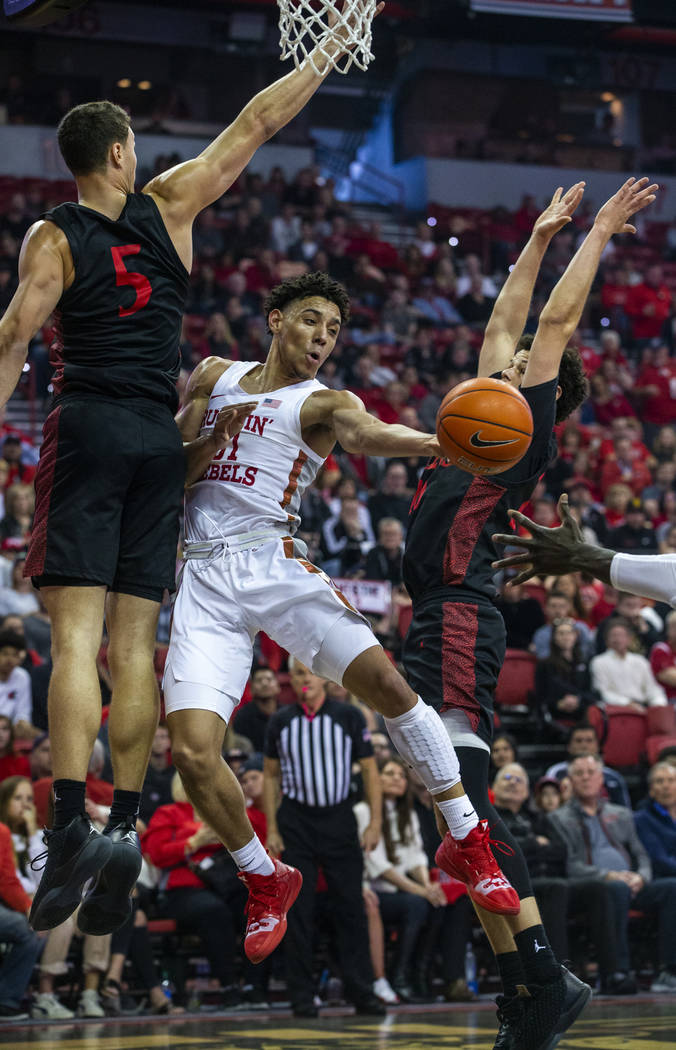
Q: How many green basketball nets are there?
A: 0